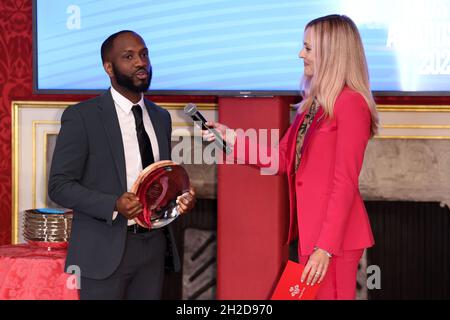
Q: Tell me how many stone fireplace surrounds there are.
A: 1